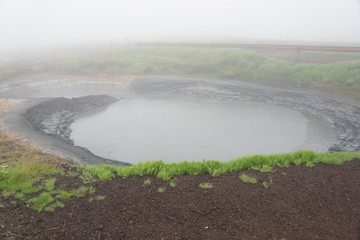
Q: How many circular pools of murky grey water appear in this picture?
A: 1